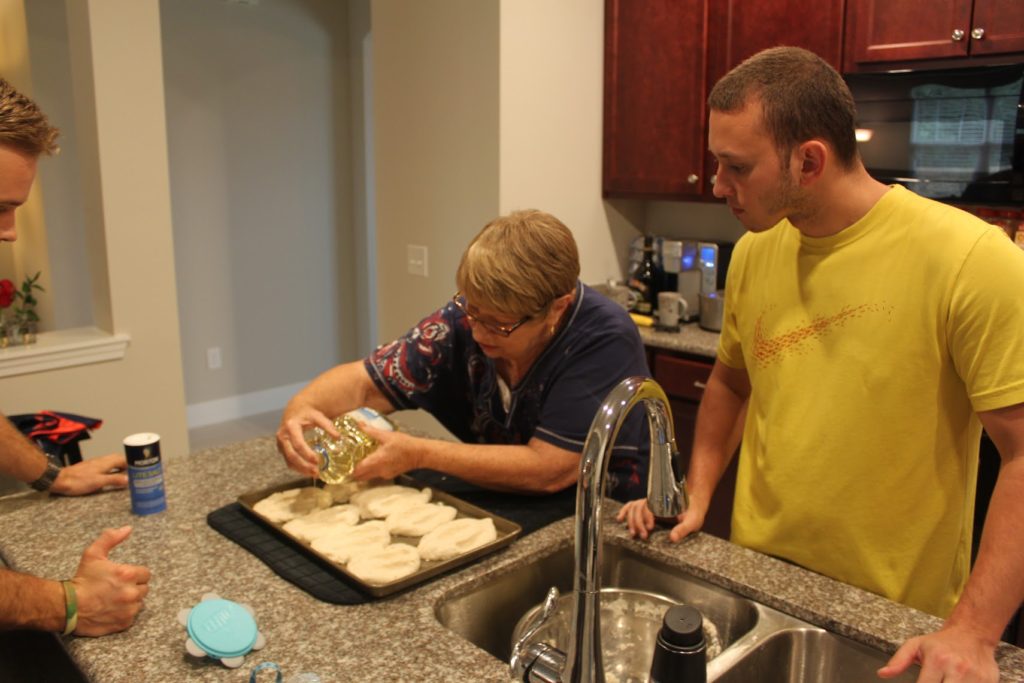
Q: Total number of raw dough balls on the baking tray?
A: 8